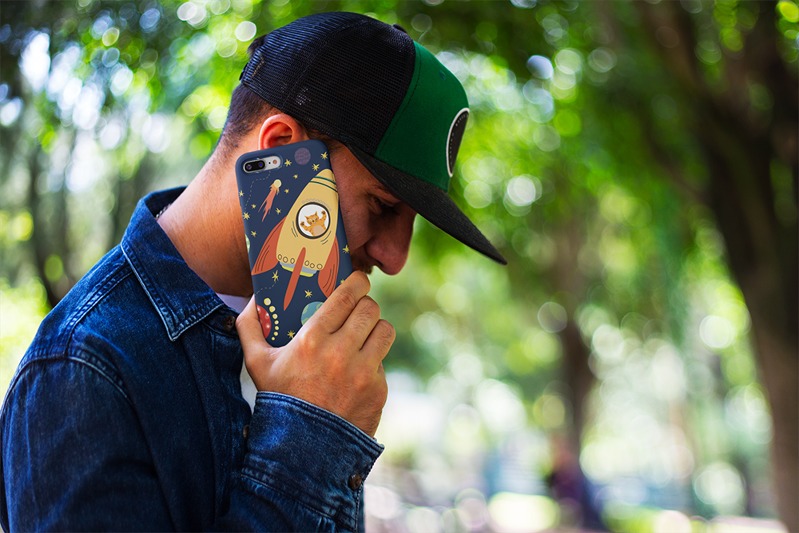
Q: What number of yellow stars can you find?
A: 15